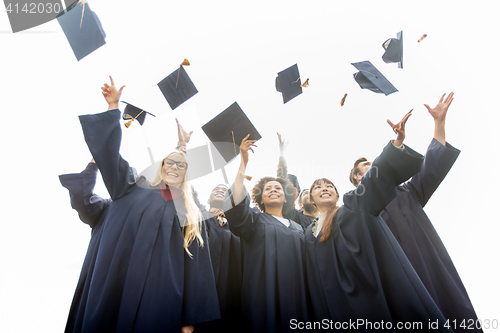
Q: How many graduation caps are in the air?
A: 7